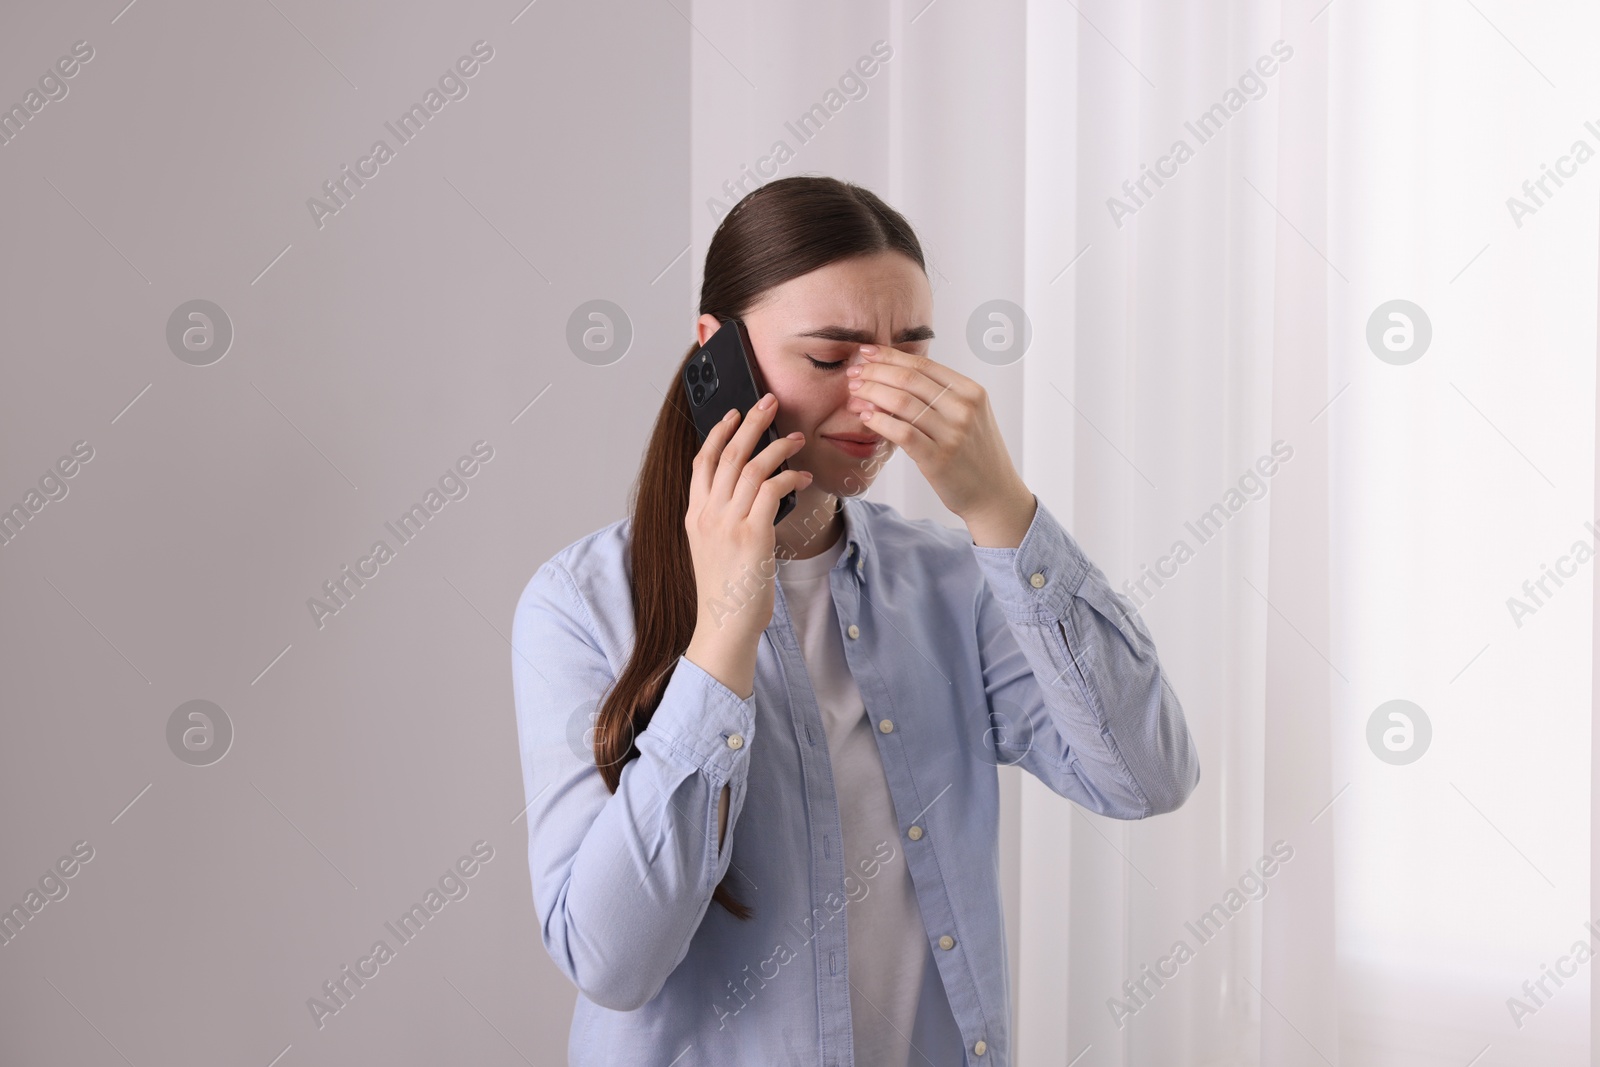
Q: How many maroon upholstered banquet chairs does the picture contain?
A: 0